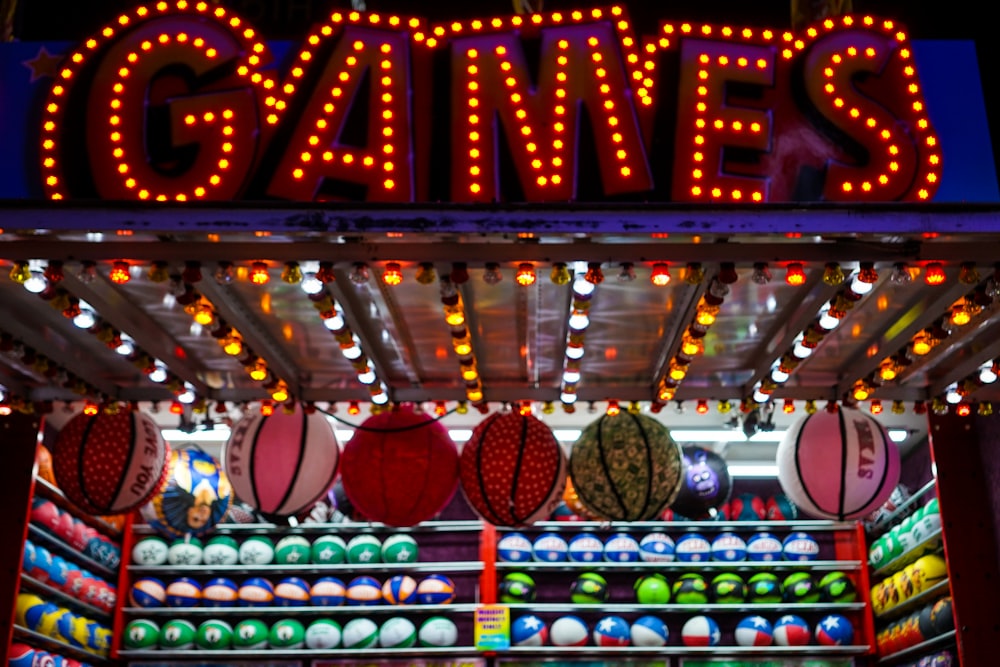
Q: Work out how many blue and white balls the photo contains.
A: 9